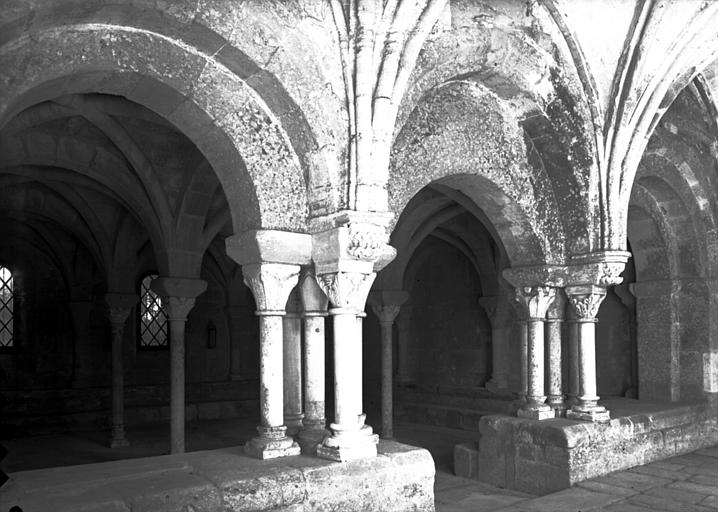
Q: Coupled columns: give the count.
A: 2